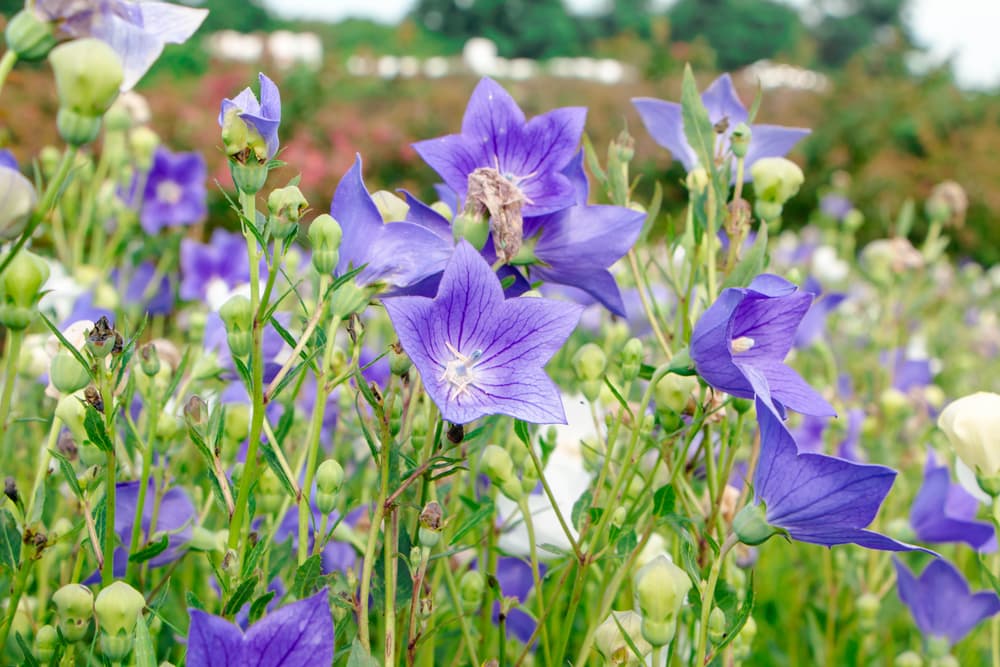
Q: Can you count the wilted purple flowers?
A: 1